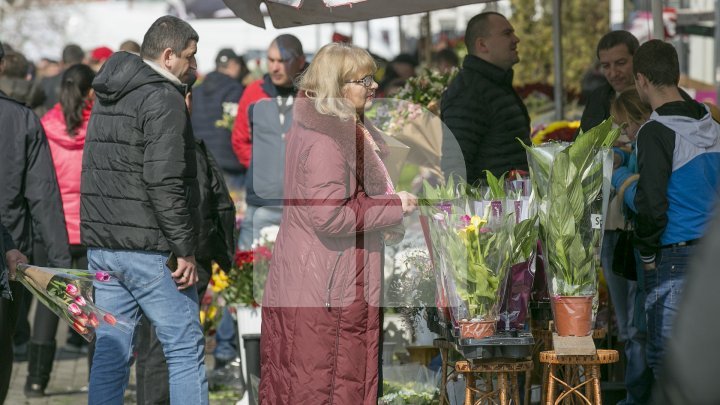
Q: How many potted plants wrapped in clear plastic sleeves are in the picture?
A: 2